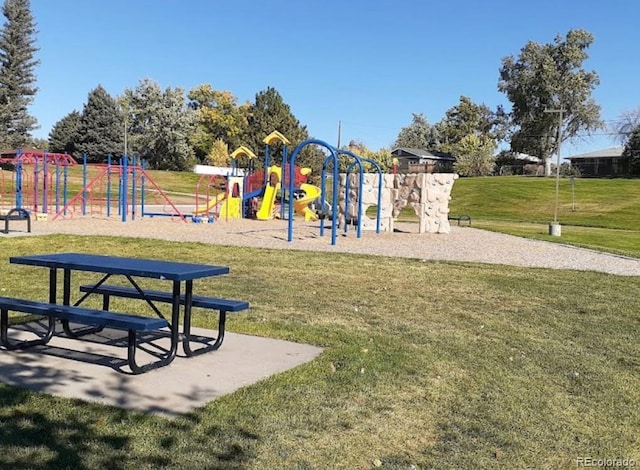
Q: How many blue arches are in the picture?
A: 3